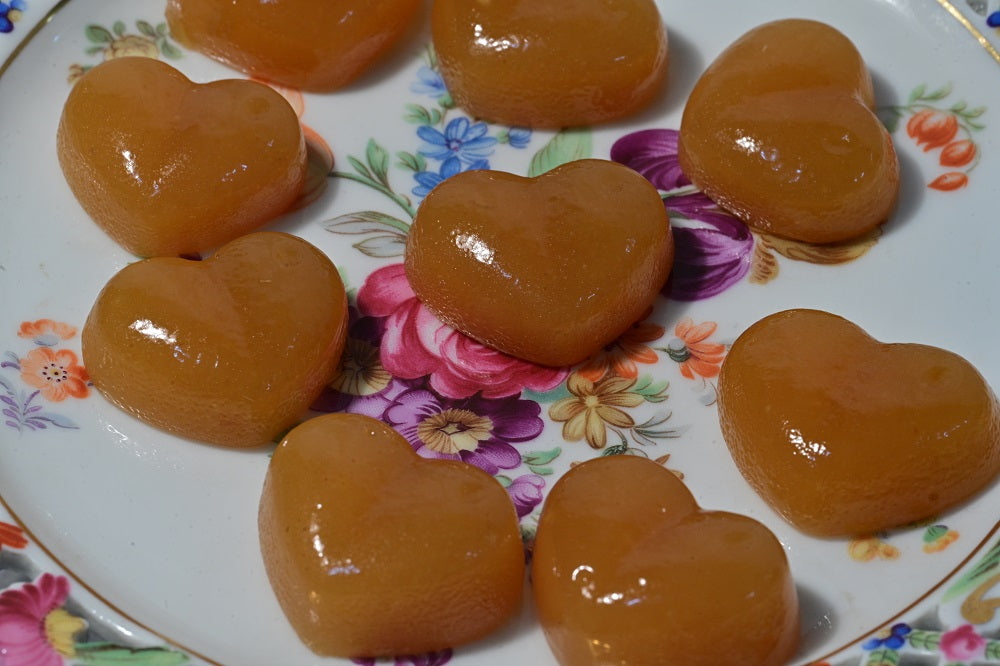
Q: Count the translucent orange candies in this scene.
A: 9